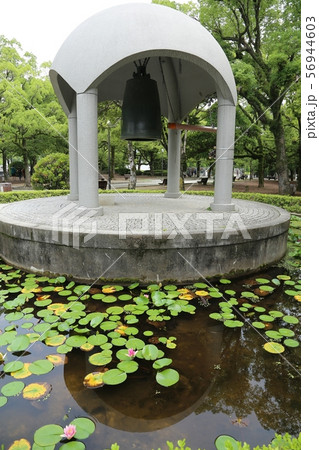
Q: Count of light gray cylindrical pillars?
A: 4